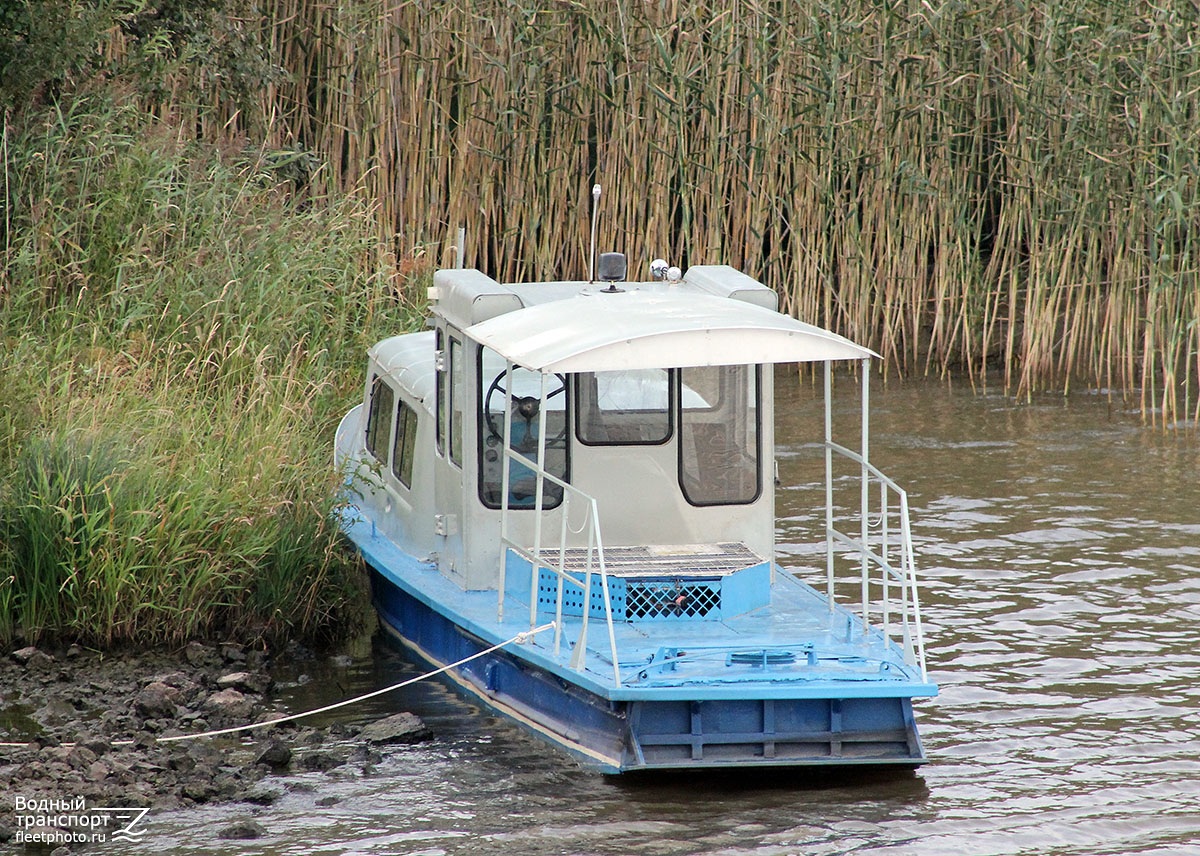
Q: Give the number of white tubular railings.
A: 2